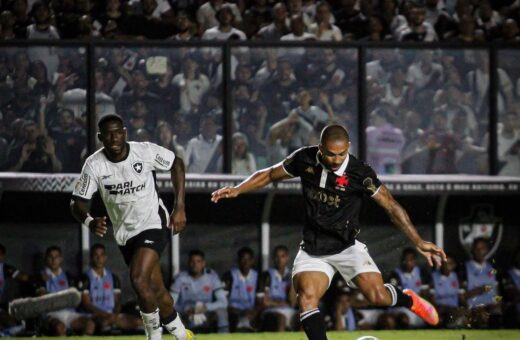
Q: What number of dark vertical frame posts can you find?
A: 4